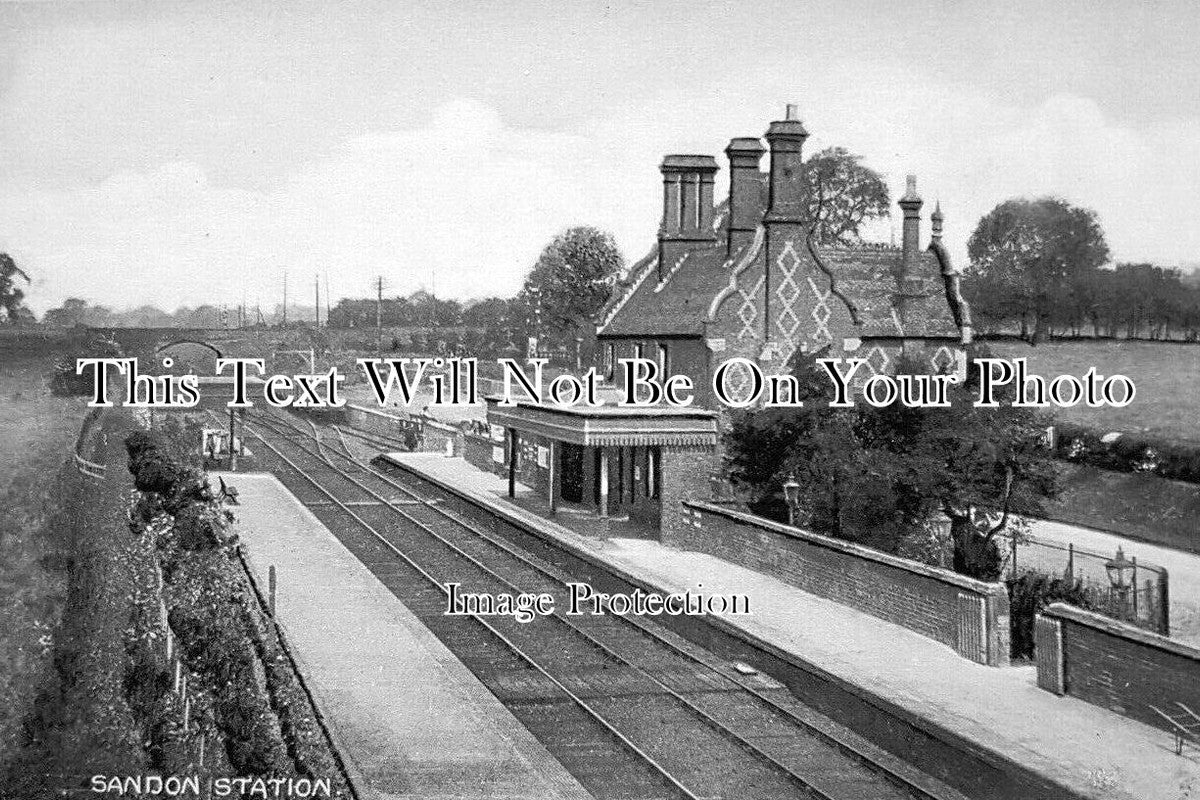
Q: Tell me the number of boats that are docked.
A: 0